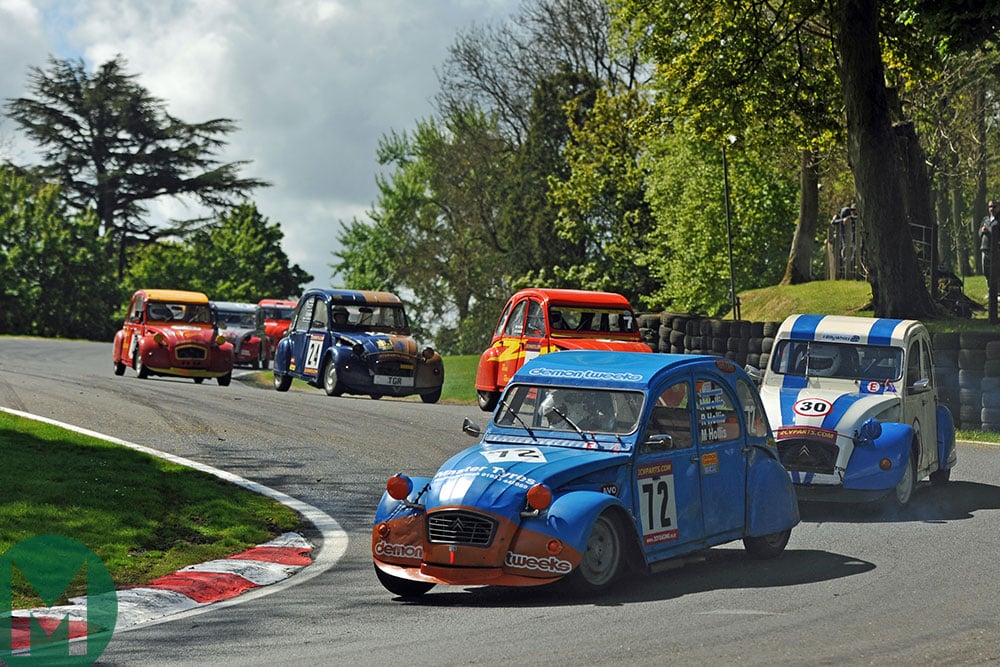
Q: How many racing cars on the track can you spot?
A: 7